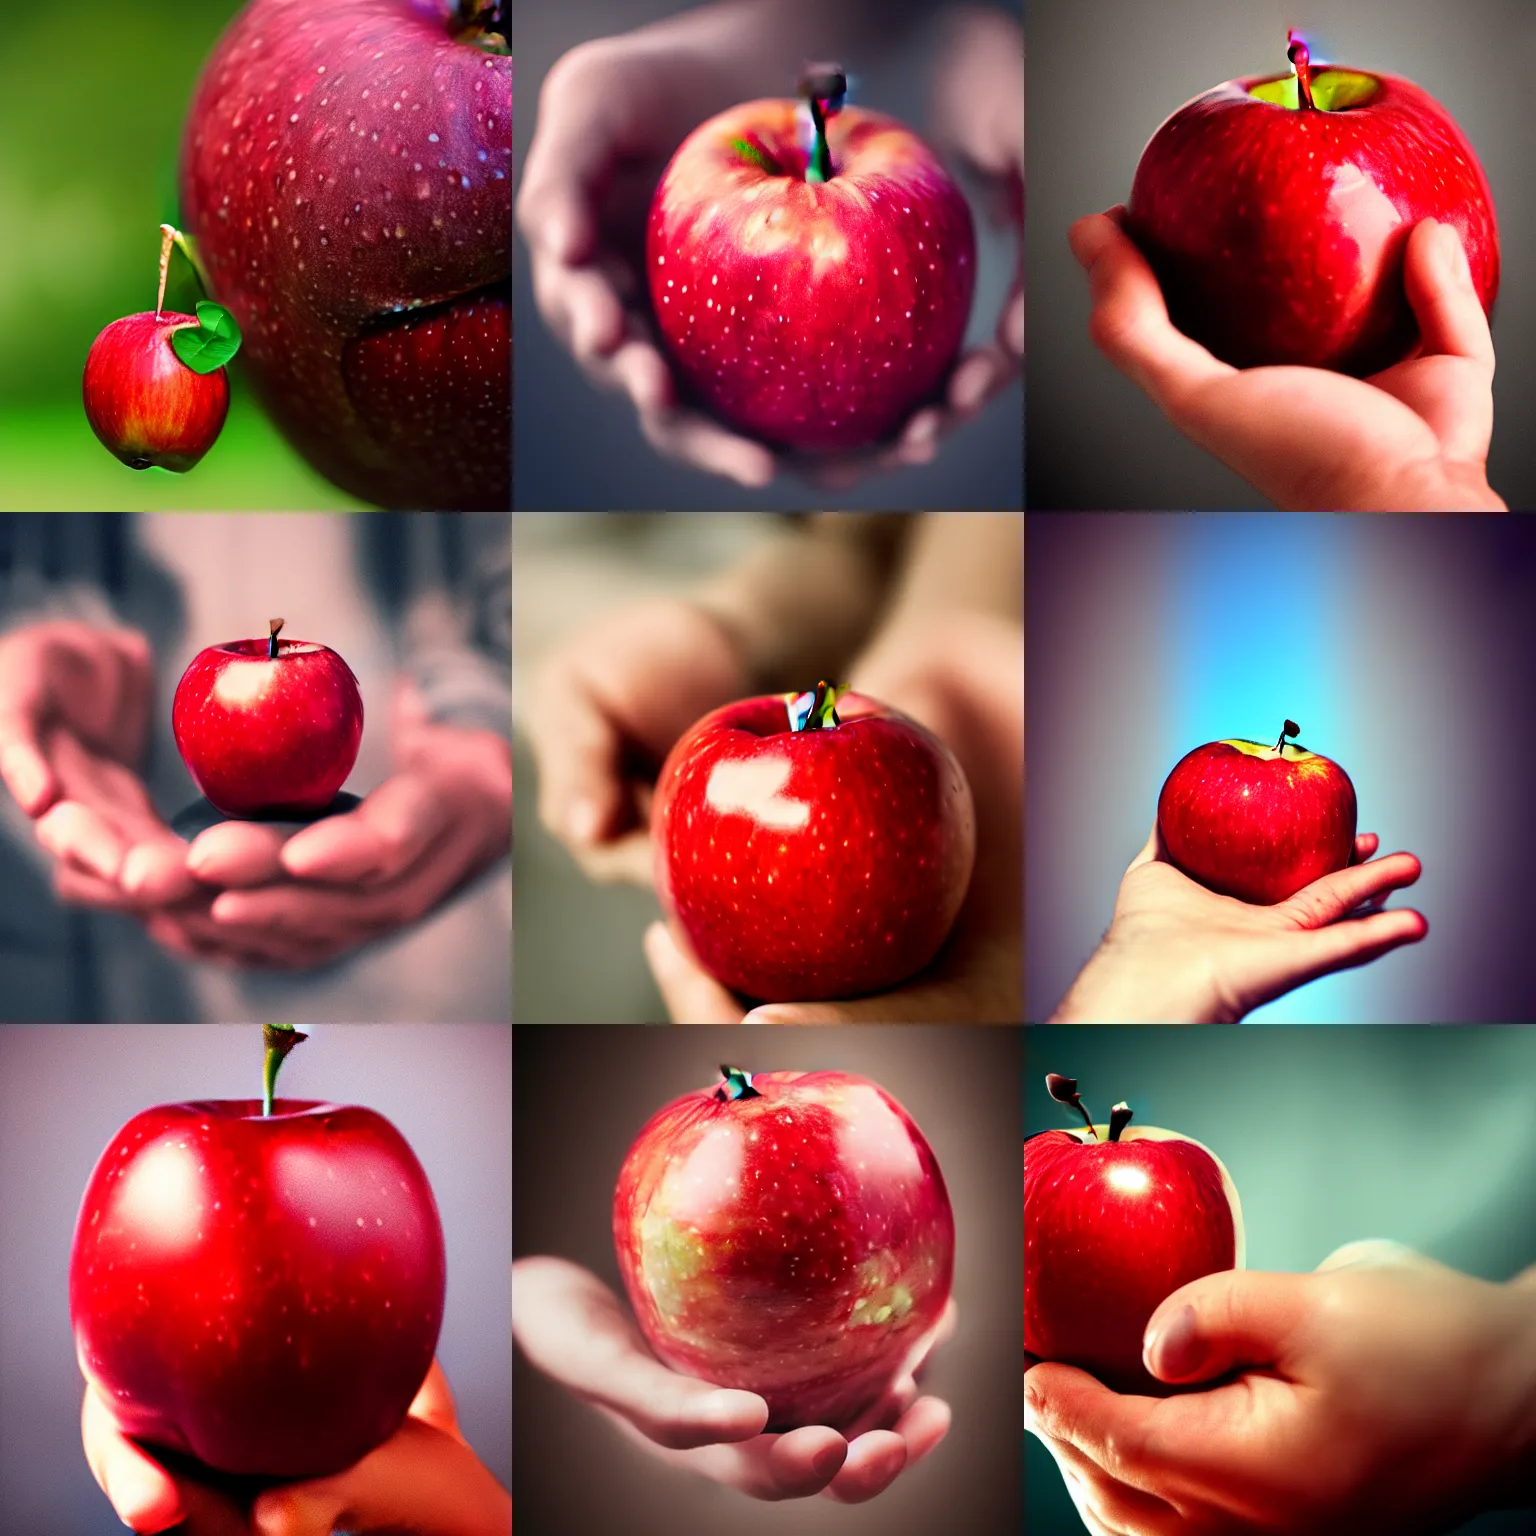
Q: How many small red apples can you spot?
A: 1